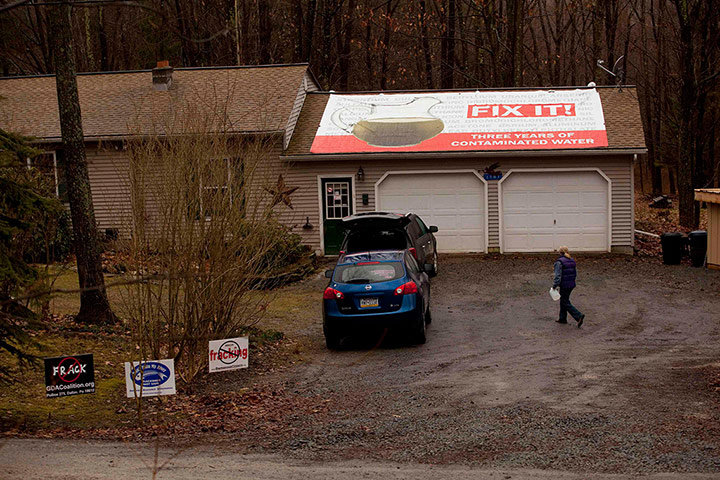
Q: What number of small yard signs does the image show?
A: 3